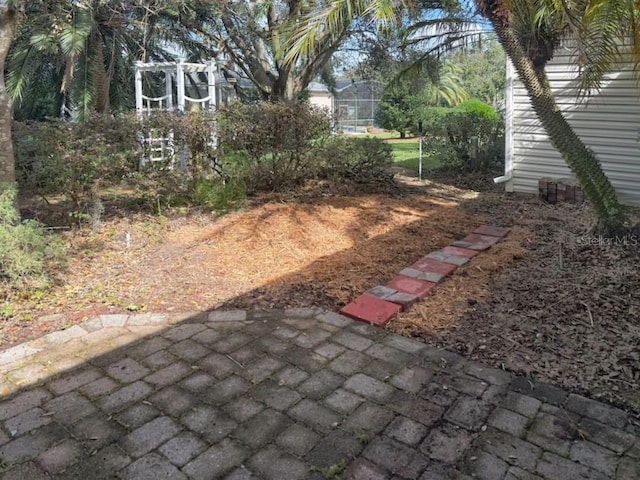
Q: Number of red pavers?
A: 6